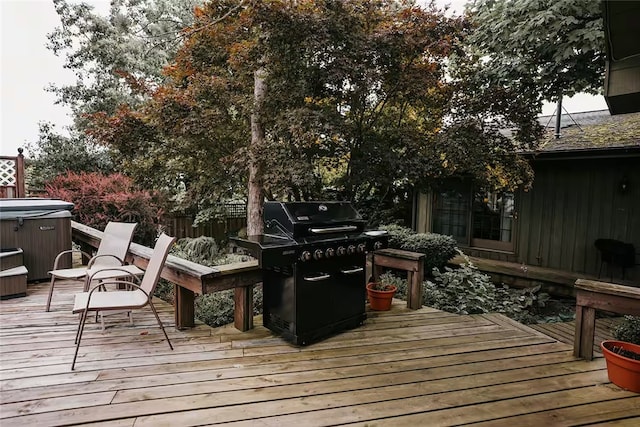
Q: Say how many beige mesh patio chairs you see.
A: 2